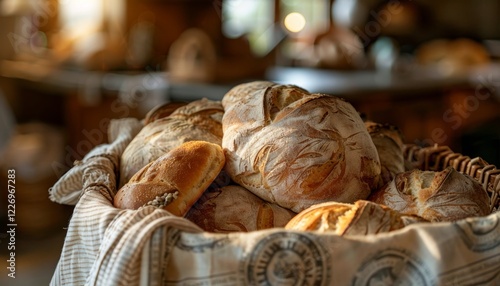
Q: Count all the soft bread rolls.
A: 1